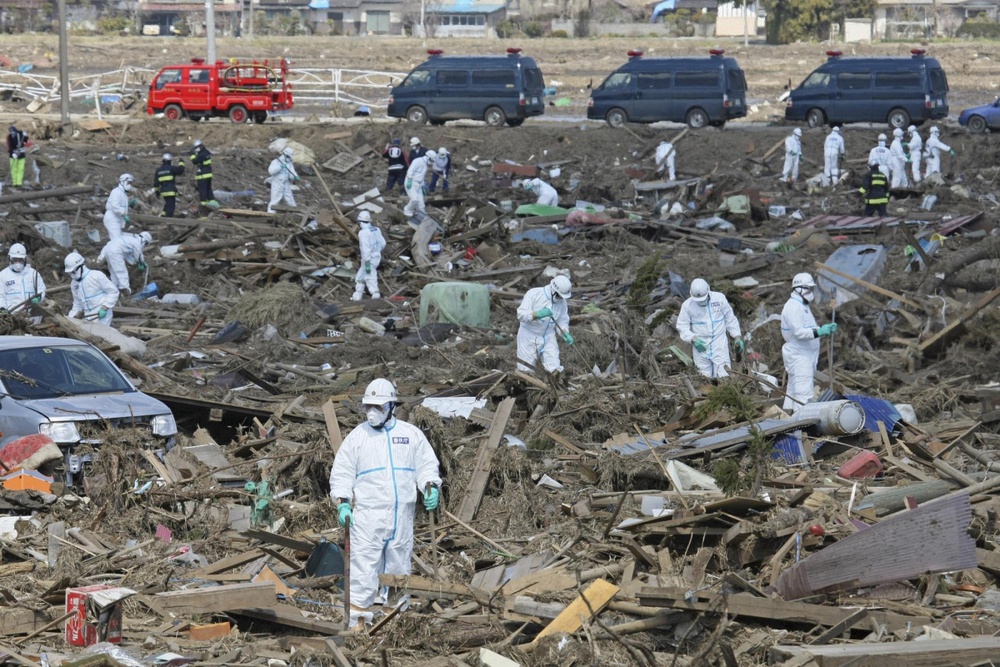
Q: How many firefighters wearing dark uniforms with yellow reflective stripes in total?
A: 3